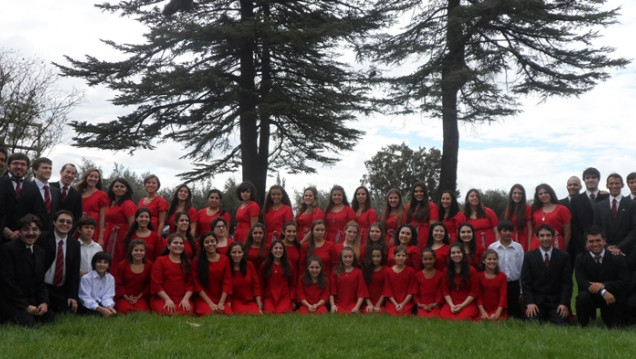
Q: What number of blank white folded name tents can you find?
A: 0